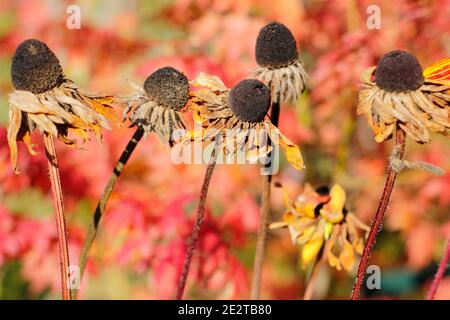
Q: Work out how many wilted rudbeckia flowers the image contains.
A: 6